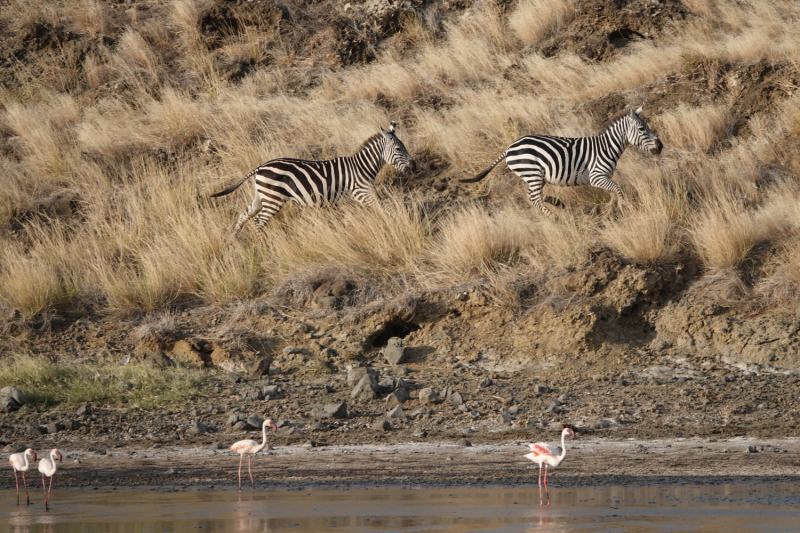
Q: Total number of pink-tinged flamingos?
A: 4